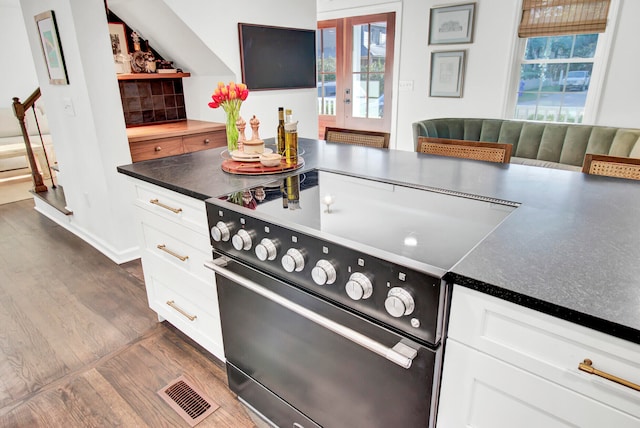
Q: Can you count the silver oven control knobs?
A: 7